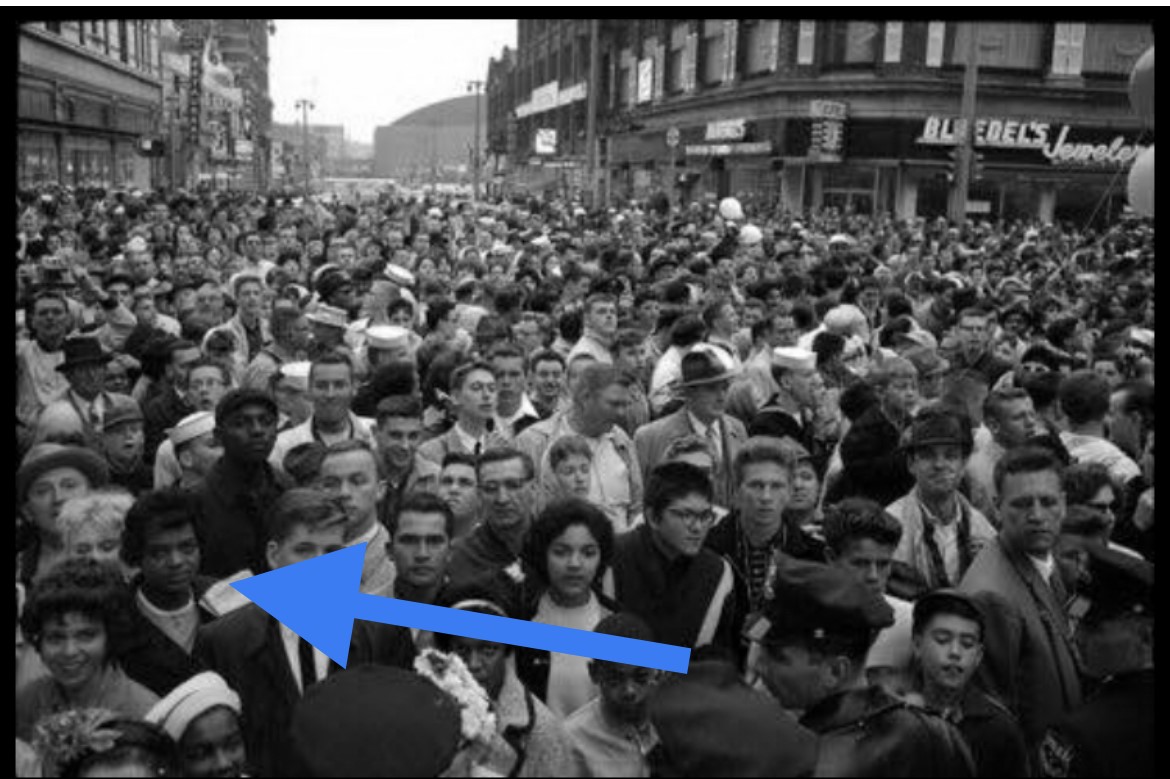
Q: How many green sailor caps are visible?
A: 0